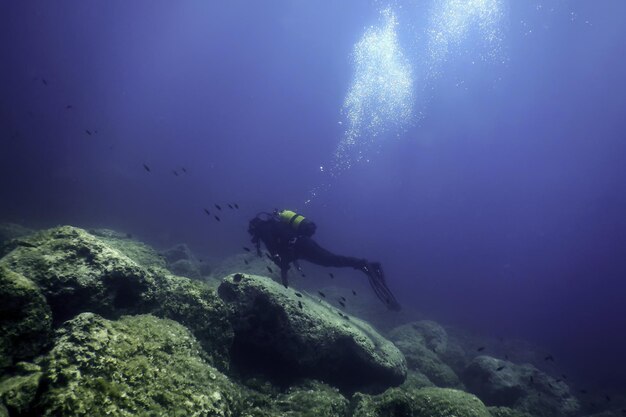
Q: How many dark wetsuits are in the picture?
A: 1